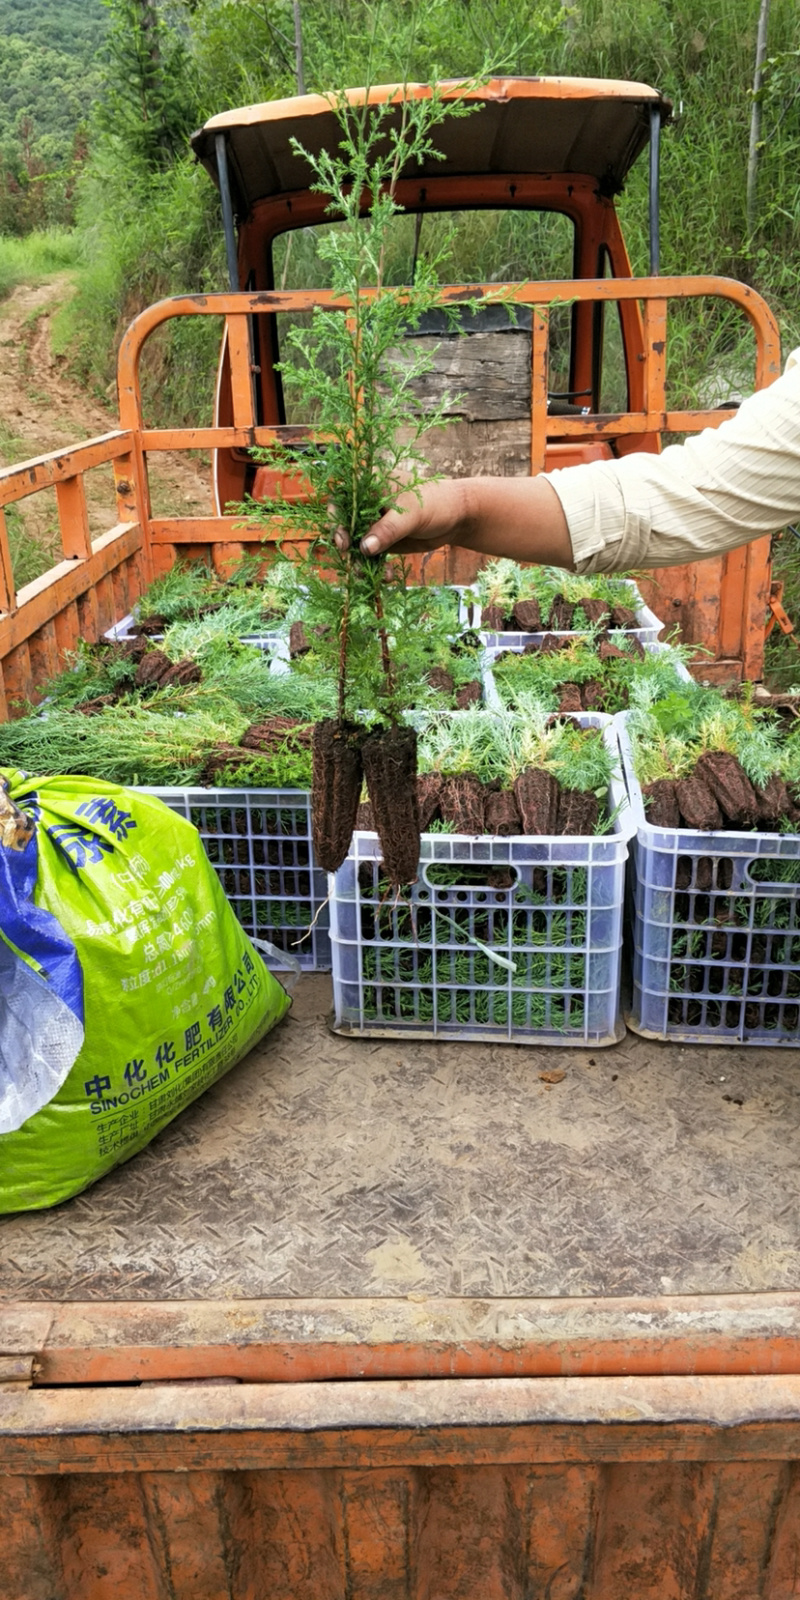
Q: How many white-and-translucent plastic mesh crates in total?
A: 9